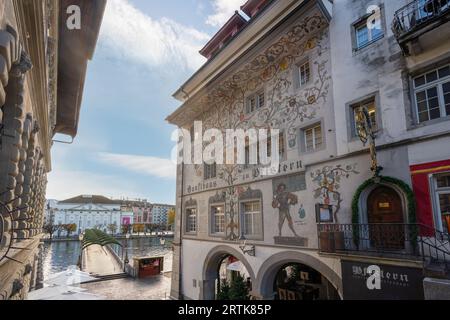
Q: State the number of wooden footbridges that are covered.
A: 1